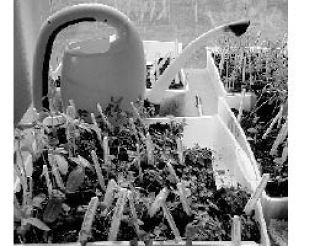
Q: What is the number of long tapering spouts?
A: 1